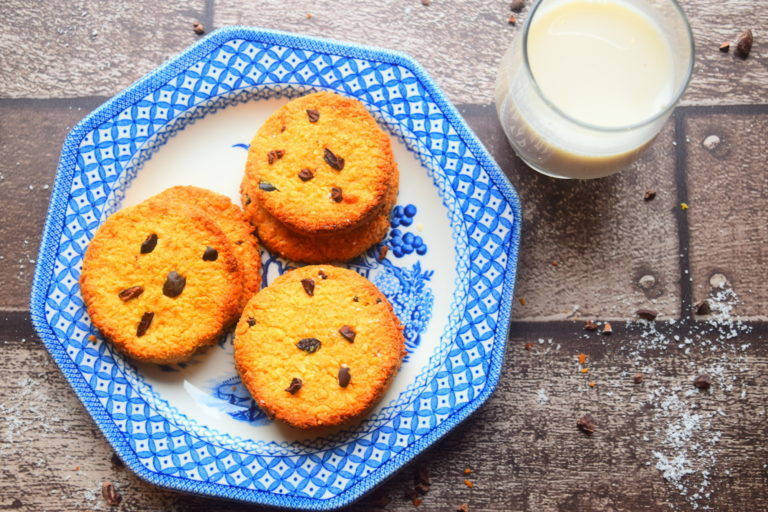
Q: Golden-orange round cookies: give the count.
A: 5